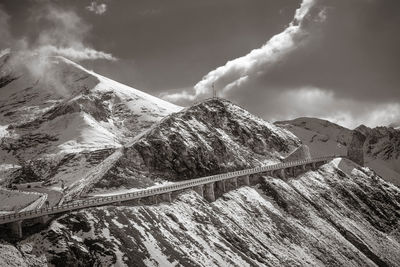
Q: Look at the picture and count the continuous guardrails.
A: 1